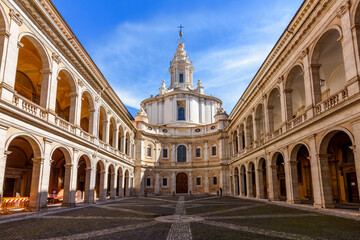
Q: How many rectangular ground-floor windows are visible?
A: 4